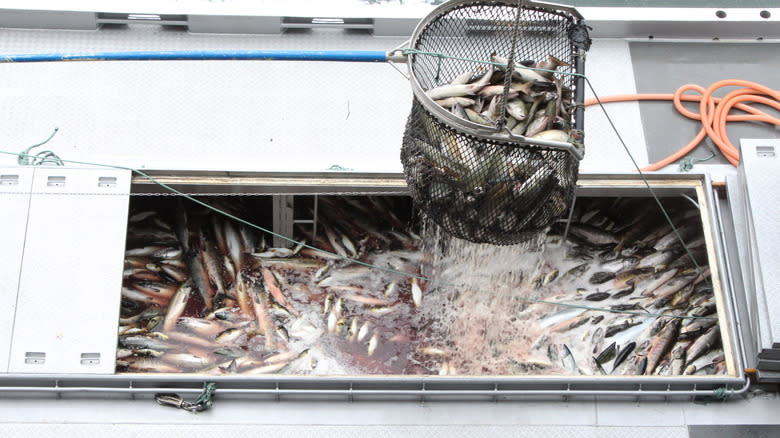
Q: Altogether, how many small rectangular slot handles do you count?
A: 6